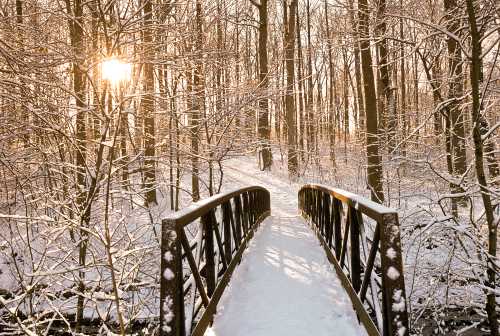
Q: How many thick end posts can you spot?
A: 2